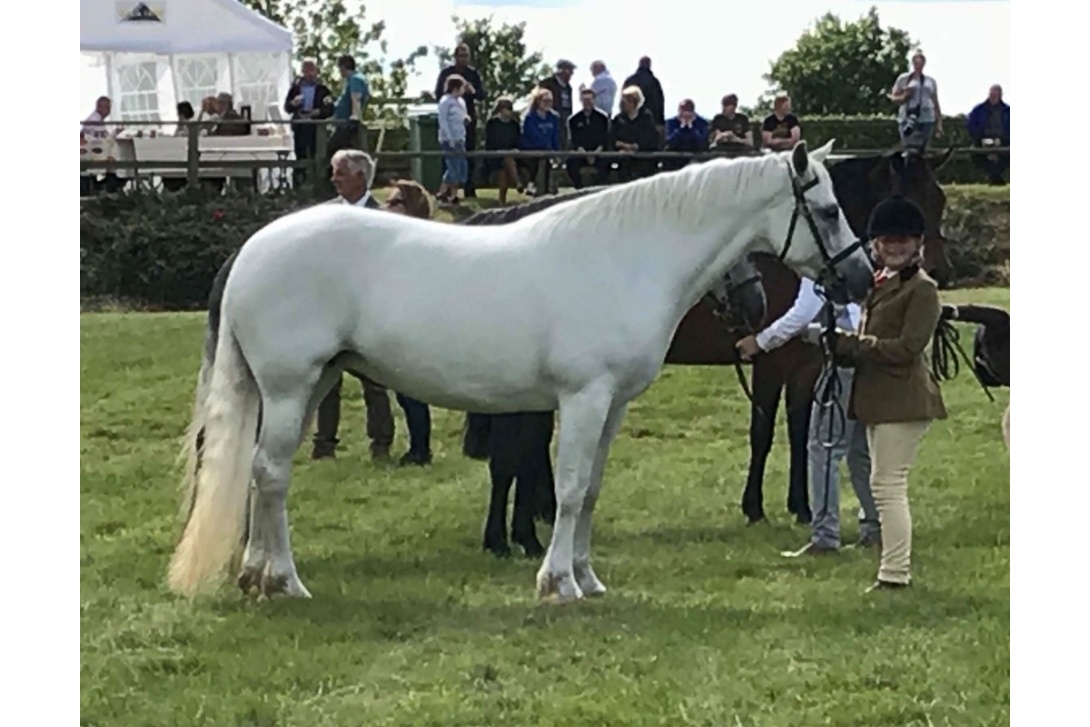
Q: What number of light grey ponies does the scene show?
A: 1